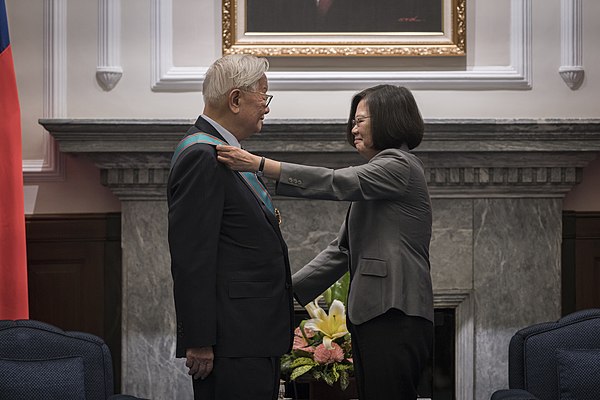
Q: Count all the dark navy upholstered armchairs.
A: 2